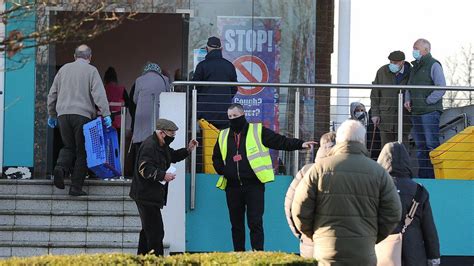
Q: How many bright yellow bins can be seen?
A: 2